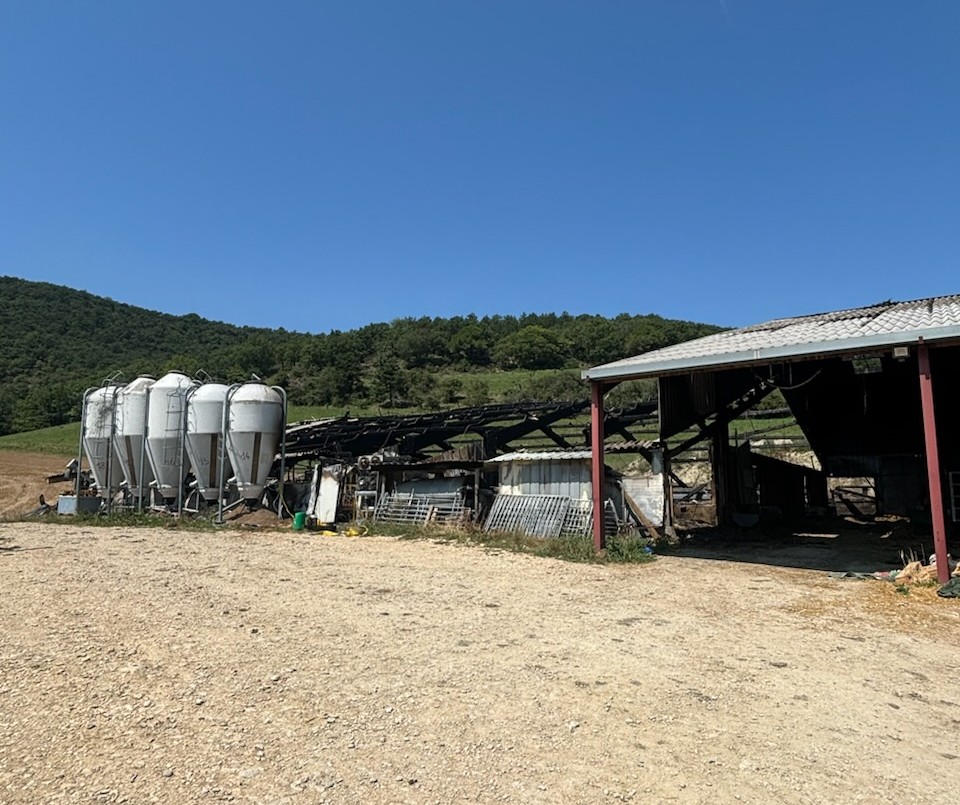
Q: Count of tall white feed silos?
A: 5